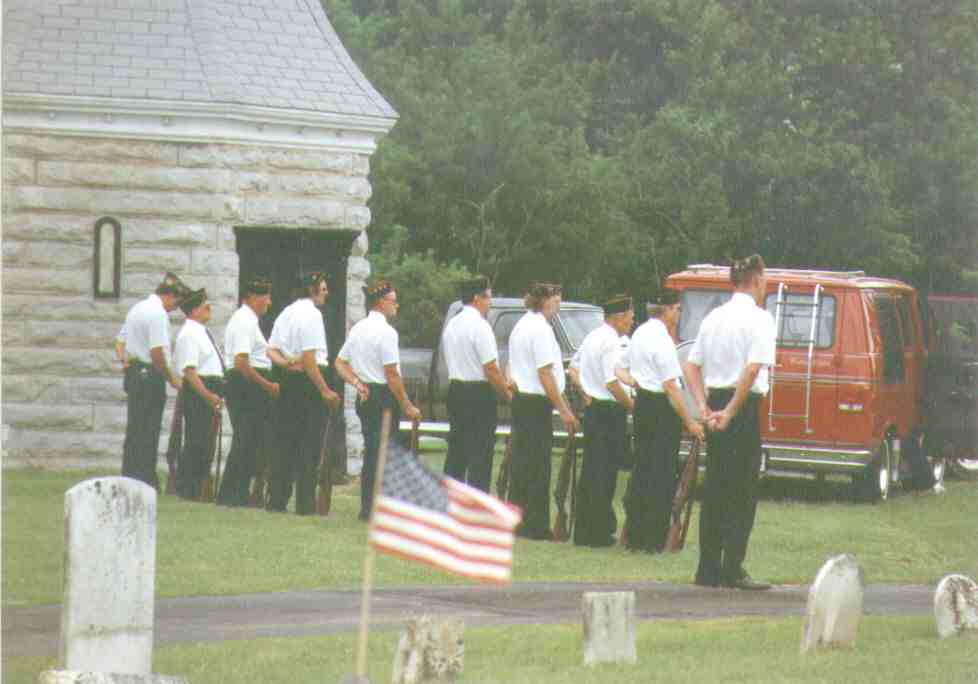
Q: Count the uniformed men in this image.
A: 10